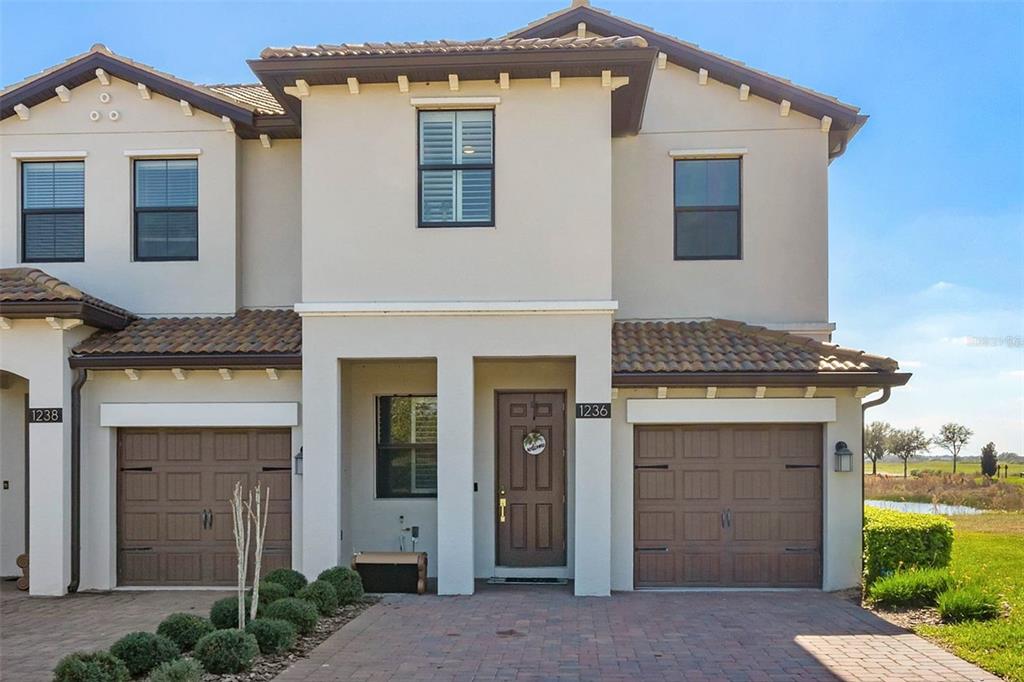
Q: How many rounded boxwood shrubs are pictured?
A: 12